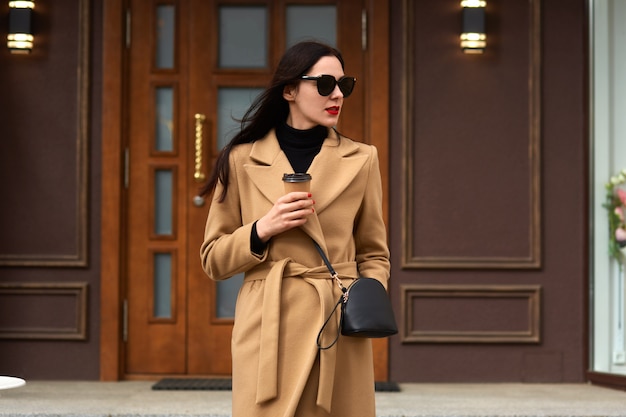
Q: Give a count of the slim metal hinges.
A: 4